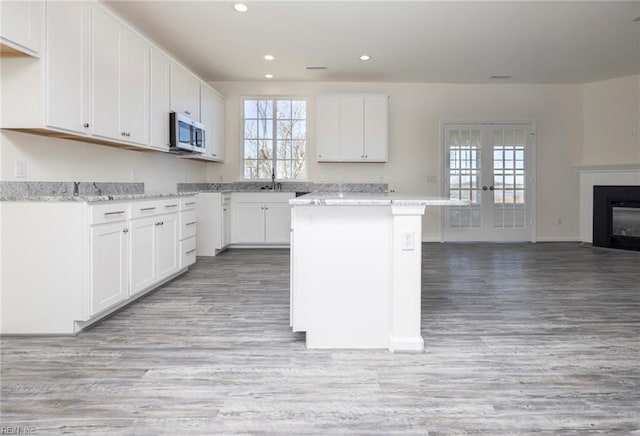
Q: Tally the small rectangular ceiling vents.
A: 2